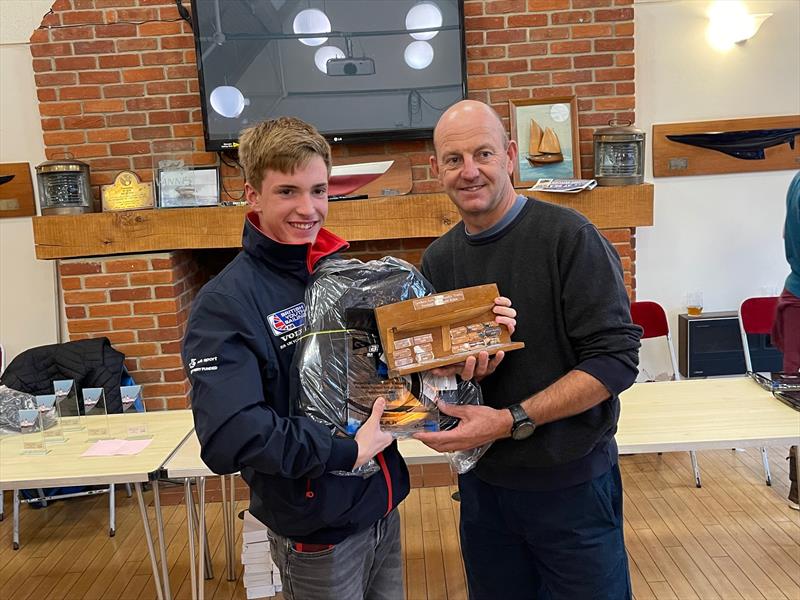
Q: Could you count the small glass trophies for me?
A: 5